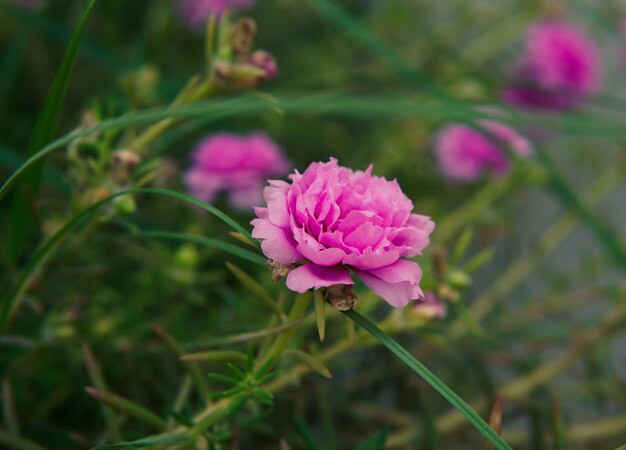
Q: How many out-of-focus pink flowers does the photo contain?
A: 4